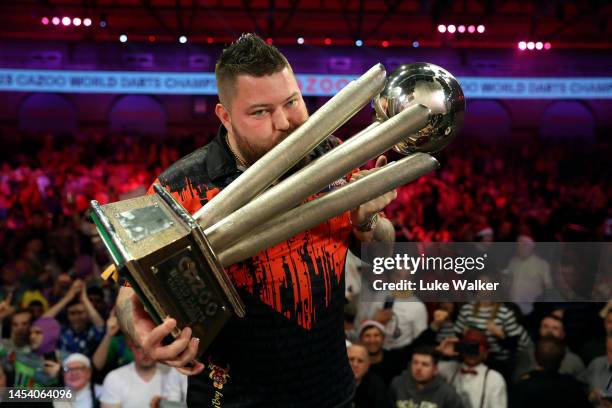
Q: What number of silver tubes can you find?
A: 3